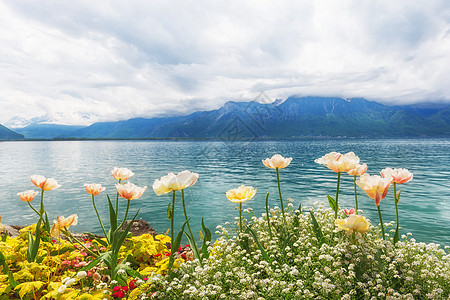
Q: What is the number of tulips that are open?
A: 15